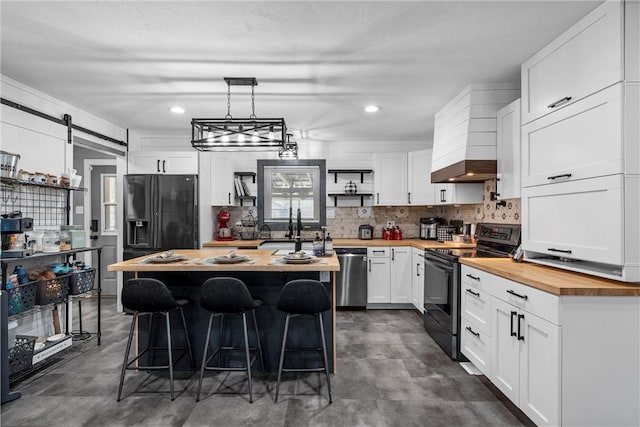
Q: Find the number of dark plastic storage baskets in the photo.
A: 4